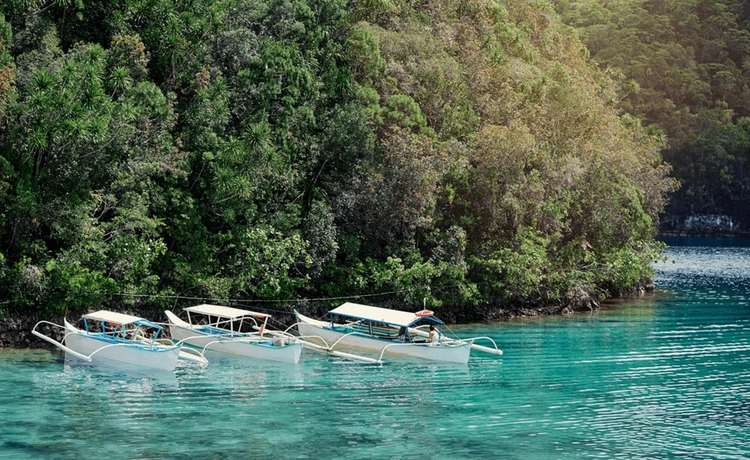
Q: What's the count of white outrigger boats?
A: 3